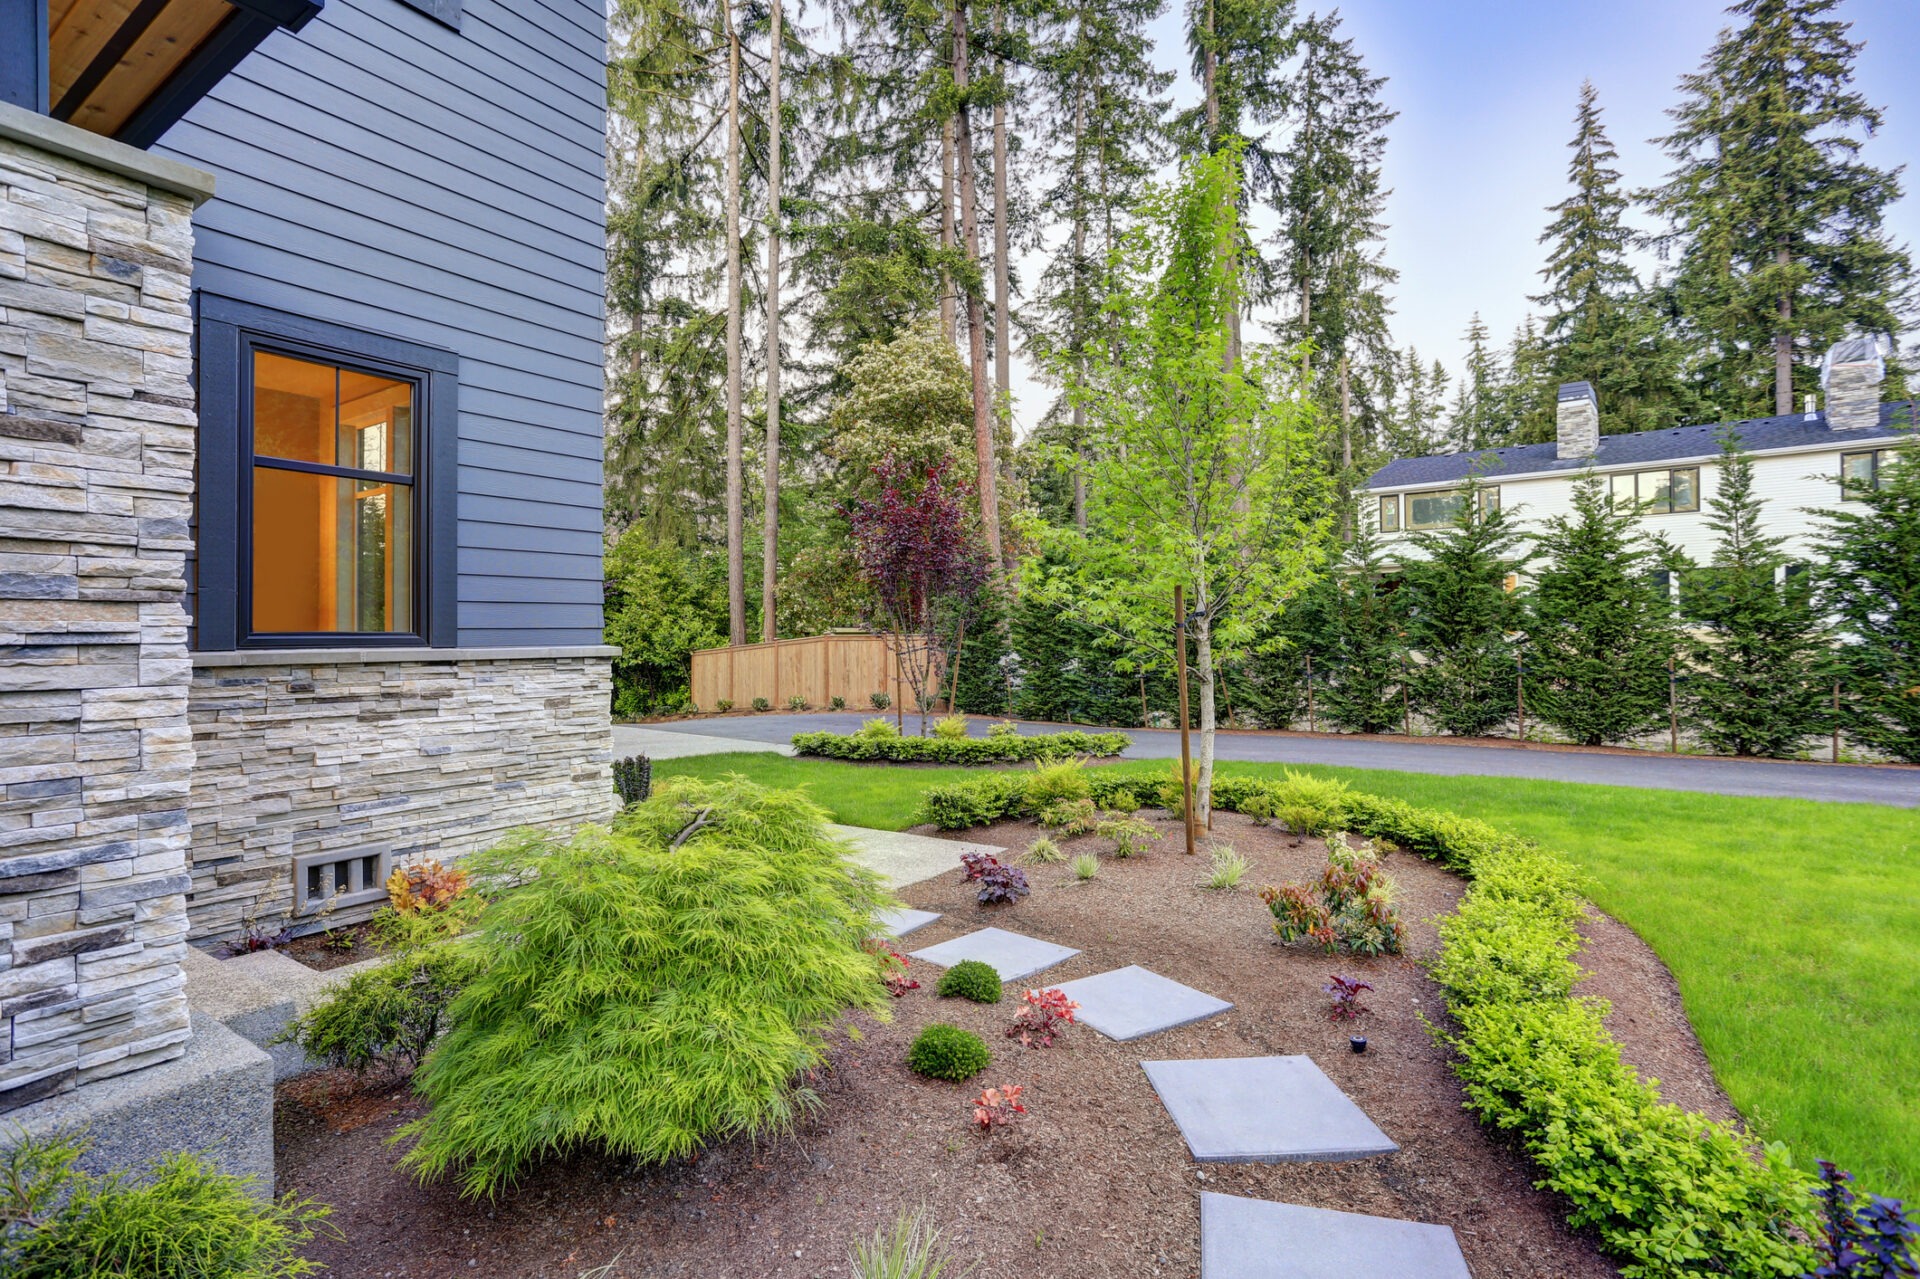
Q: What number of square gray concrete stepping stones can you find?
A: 5